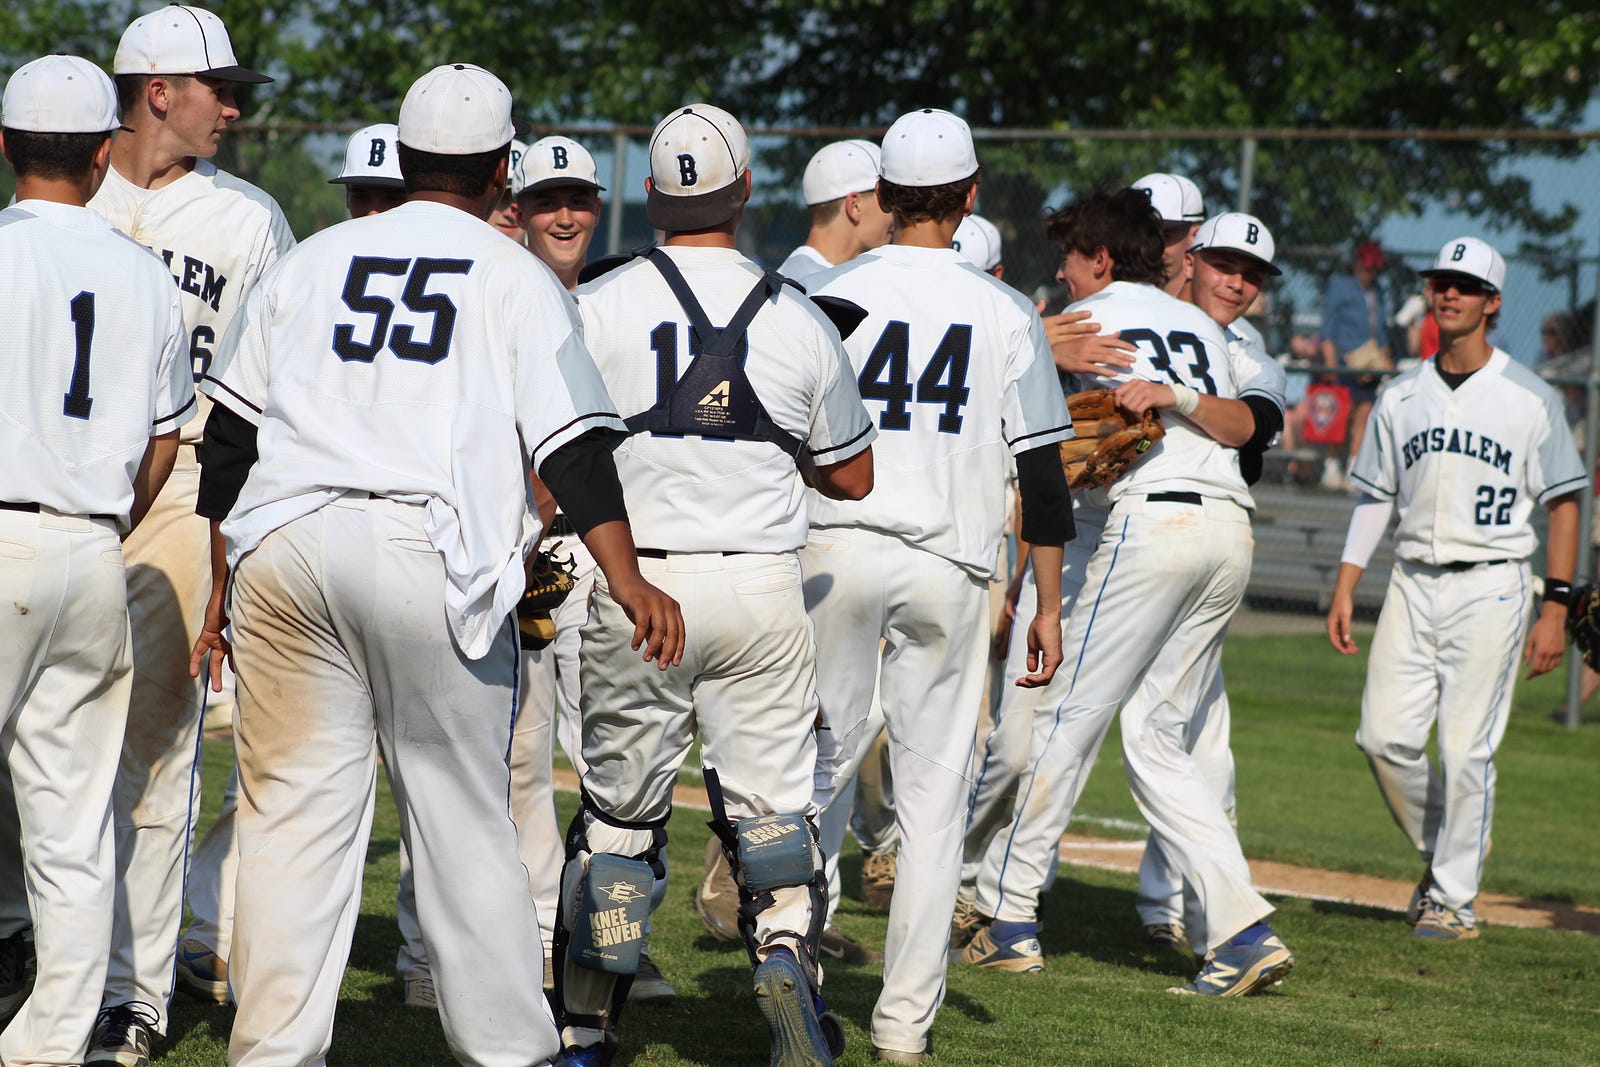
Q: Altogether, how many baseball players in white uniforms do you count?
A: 14